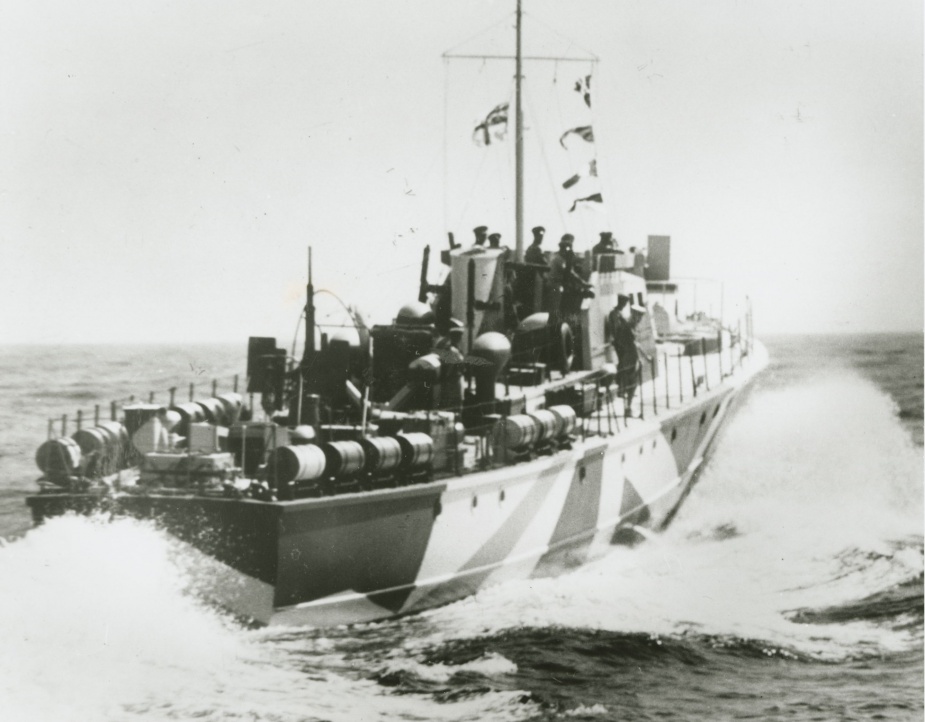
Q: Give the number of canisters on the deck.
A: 13